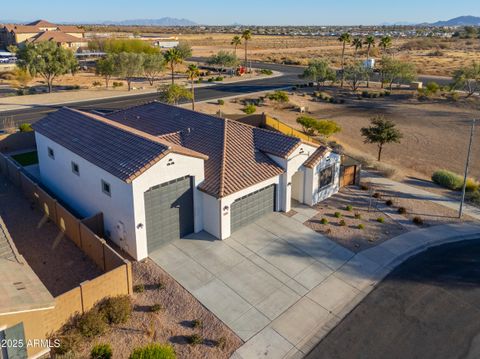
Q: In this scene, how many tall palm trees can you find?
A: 8